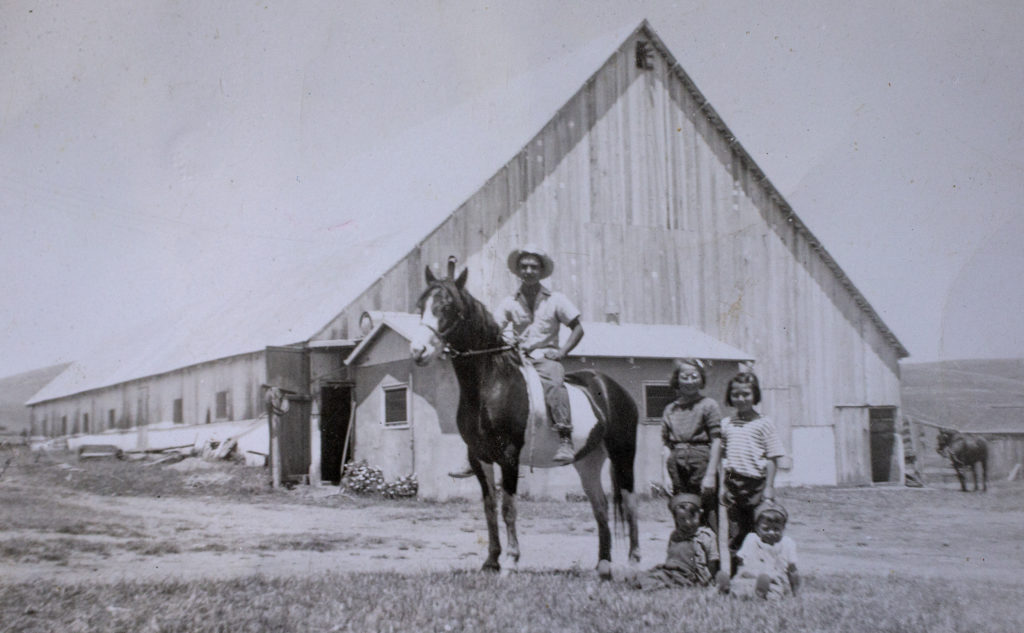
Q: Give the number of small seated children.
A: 2